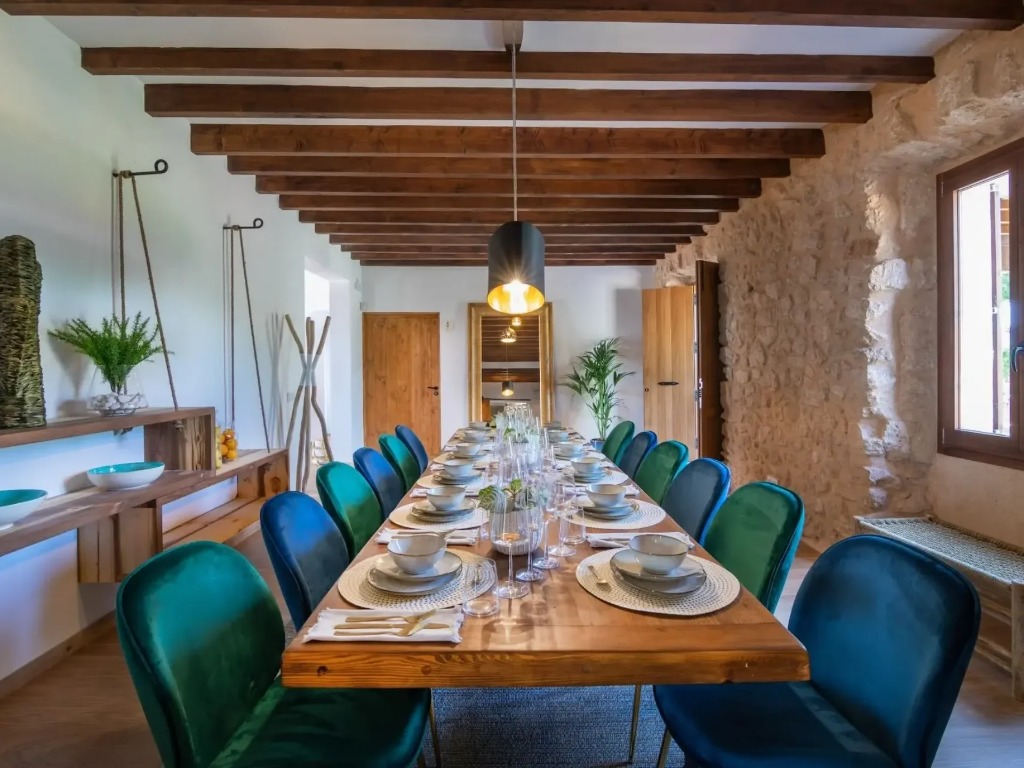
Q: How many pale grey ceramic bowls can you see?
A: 12